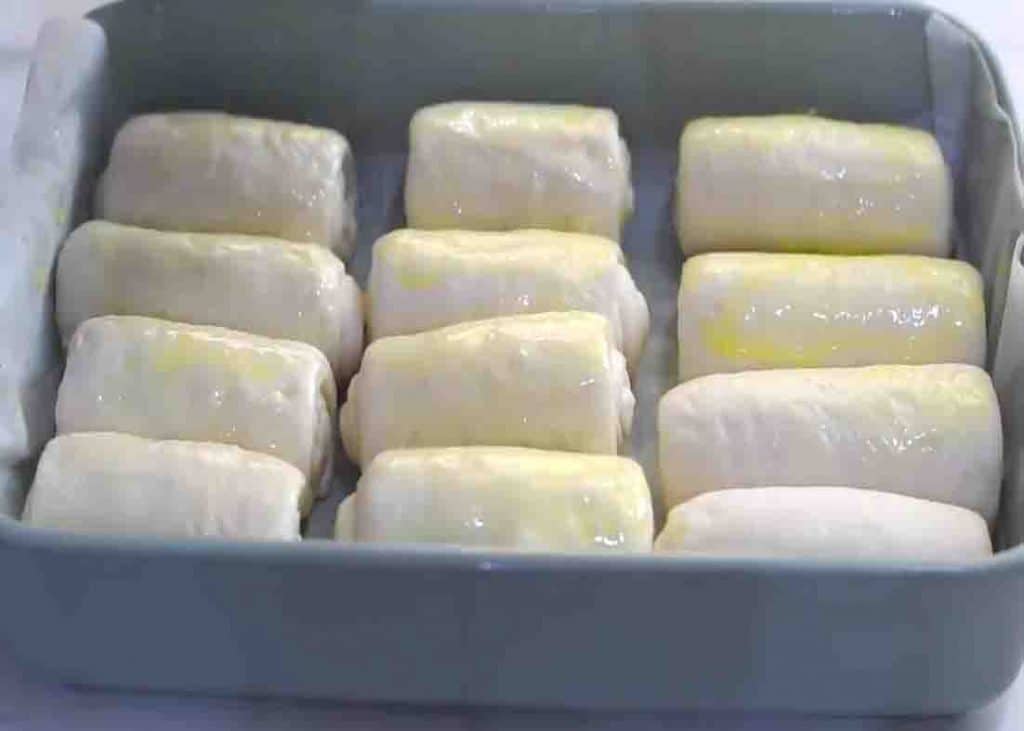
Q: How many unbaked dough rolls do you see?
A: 12